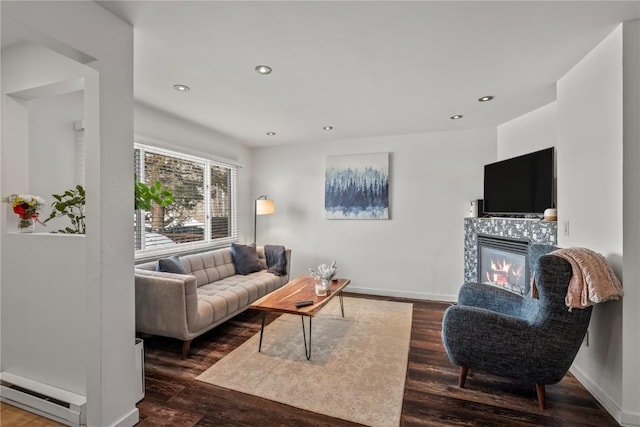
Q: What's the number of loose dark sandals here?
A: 0